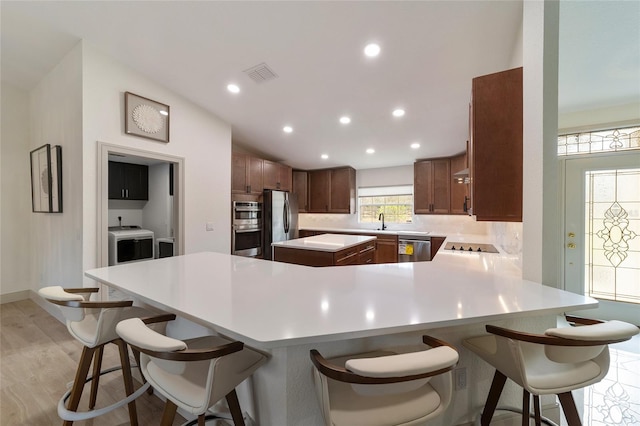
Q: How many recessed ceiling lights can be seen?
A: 8